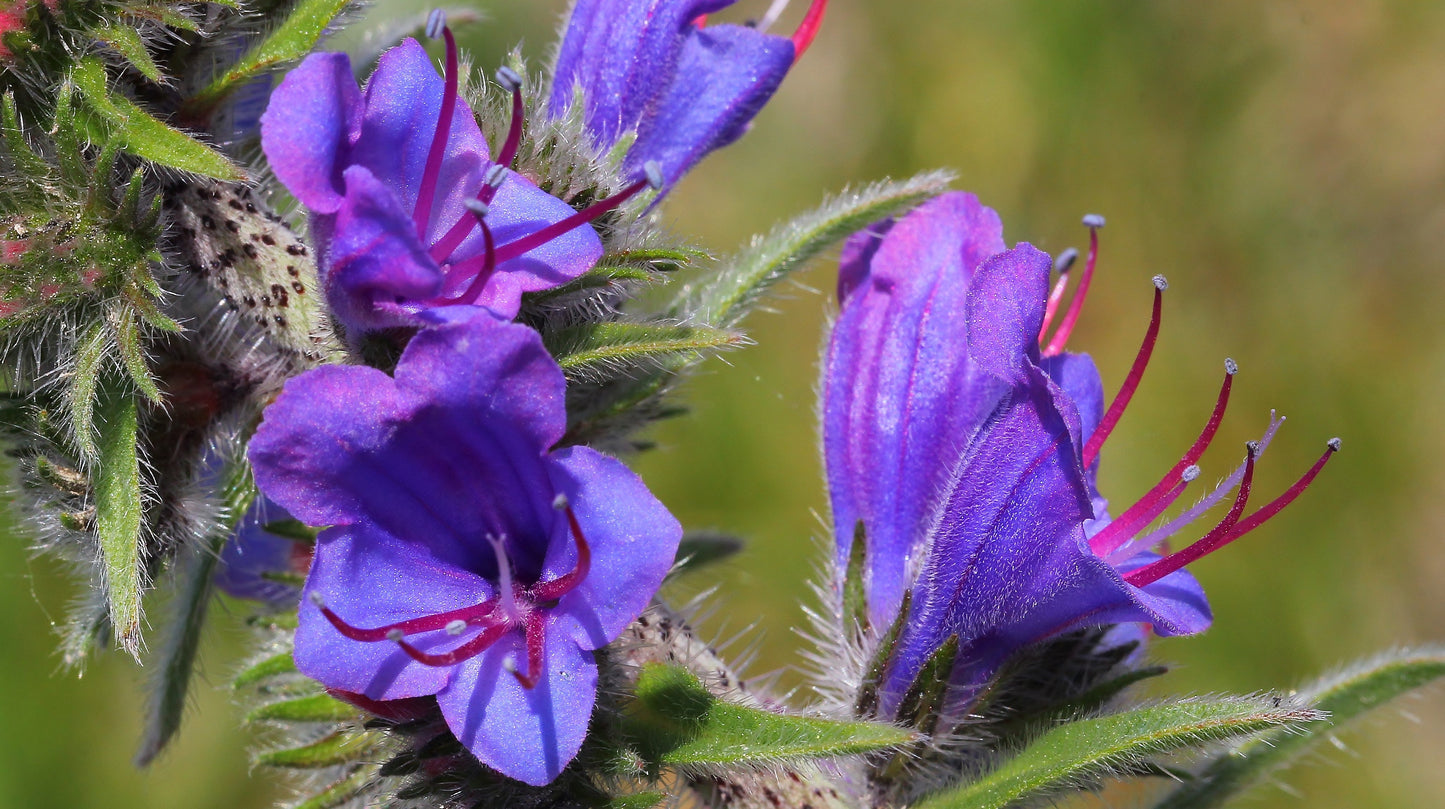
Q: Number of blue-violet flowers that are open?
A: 5